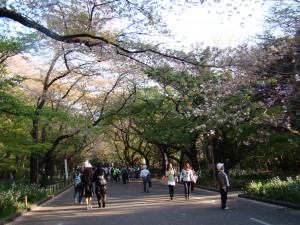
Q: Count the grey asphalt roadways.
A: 1